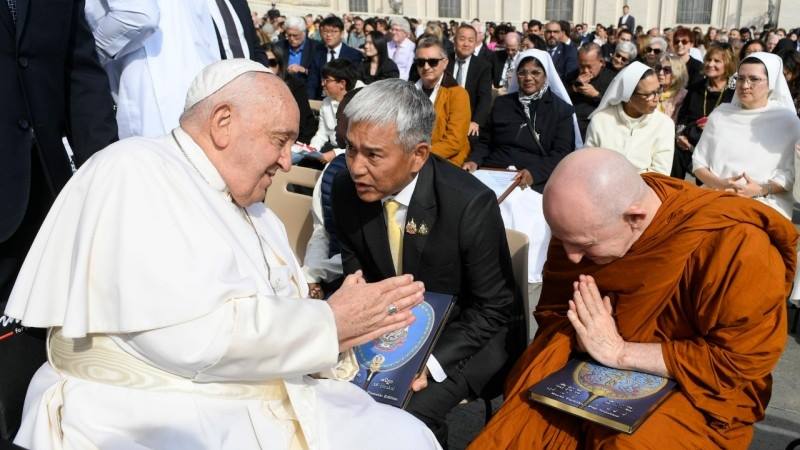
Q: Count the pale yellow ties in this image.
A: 1